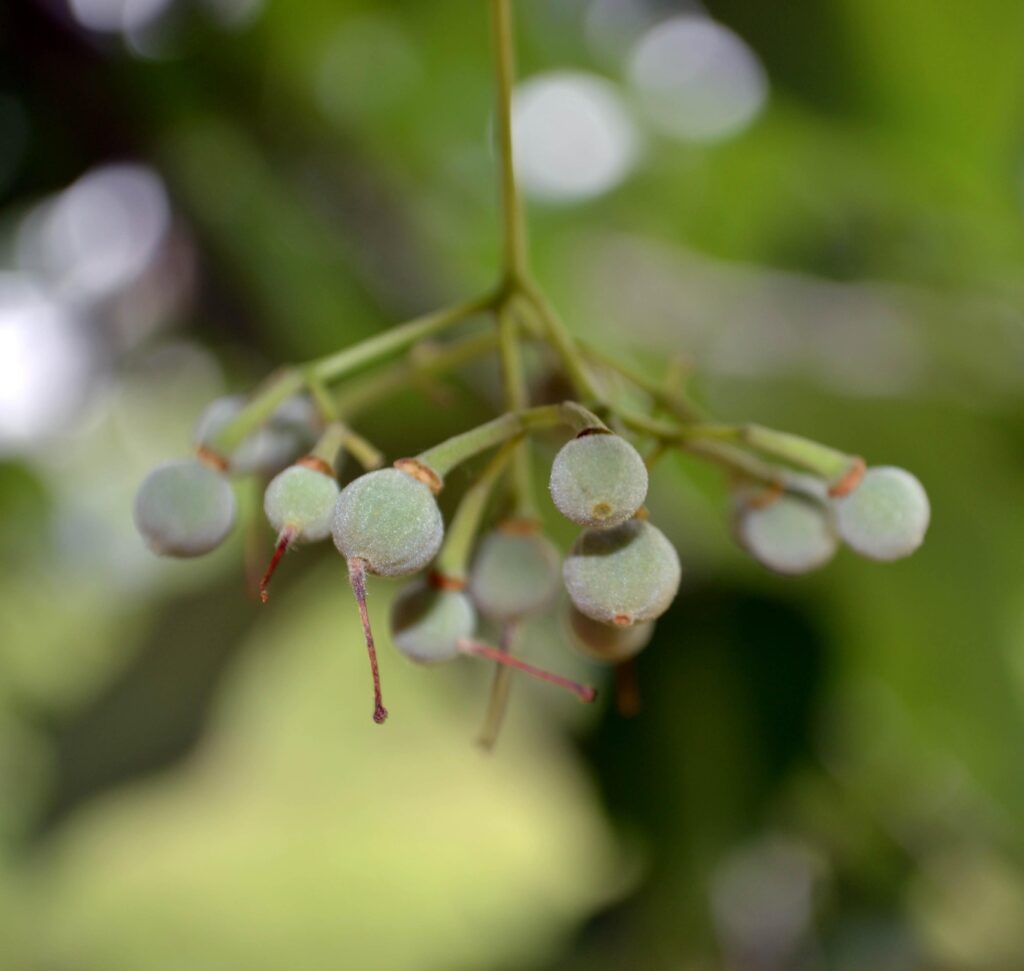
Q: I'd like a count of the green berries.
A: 12